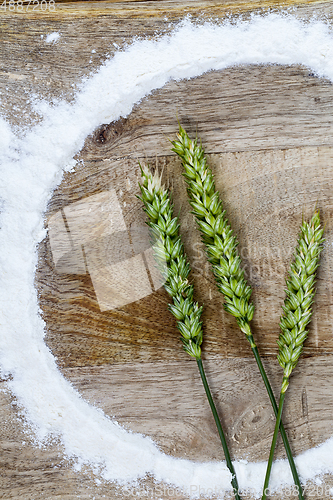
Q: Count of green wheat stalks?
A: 3